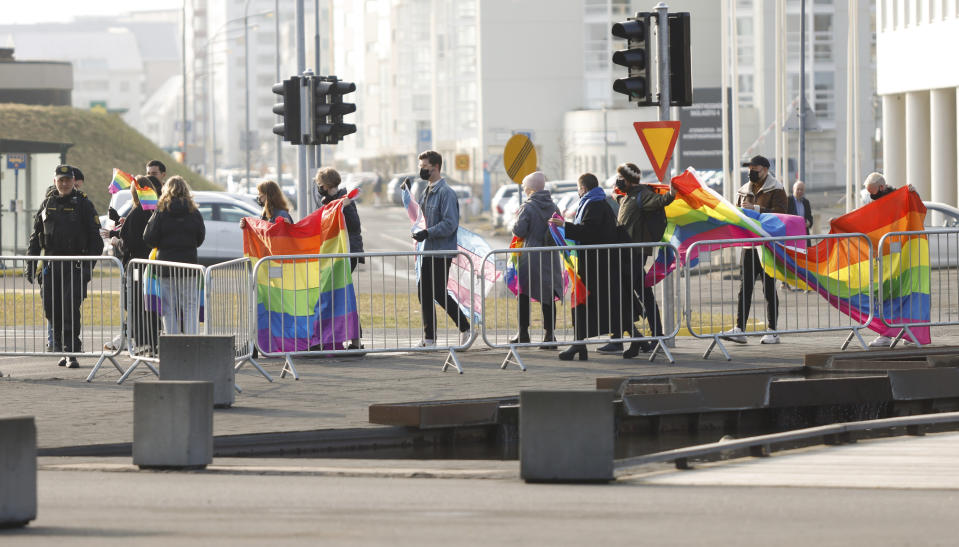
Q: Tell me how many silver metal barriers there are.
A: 7